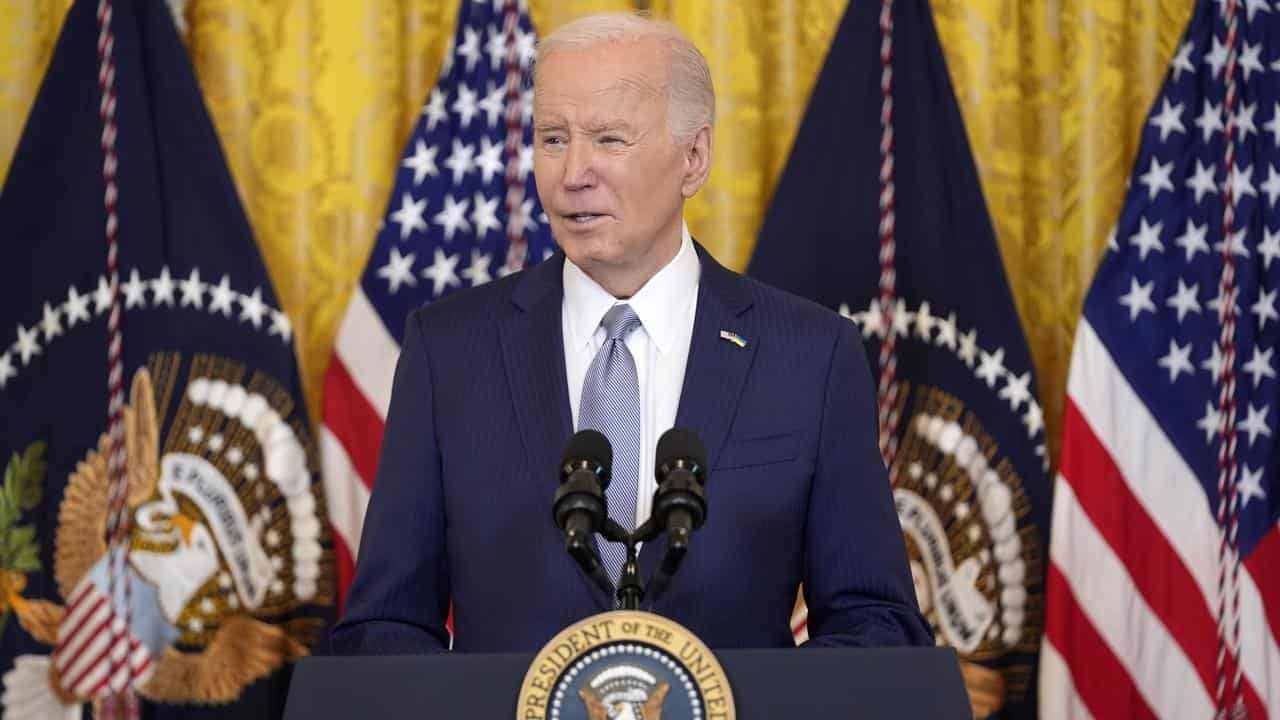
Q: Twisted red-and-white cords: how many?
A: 4